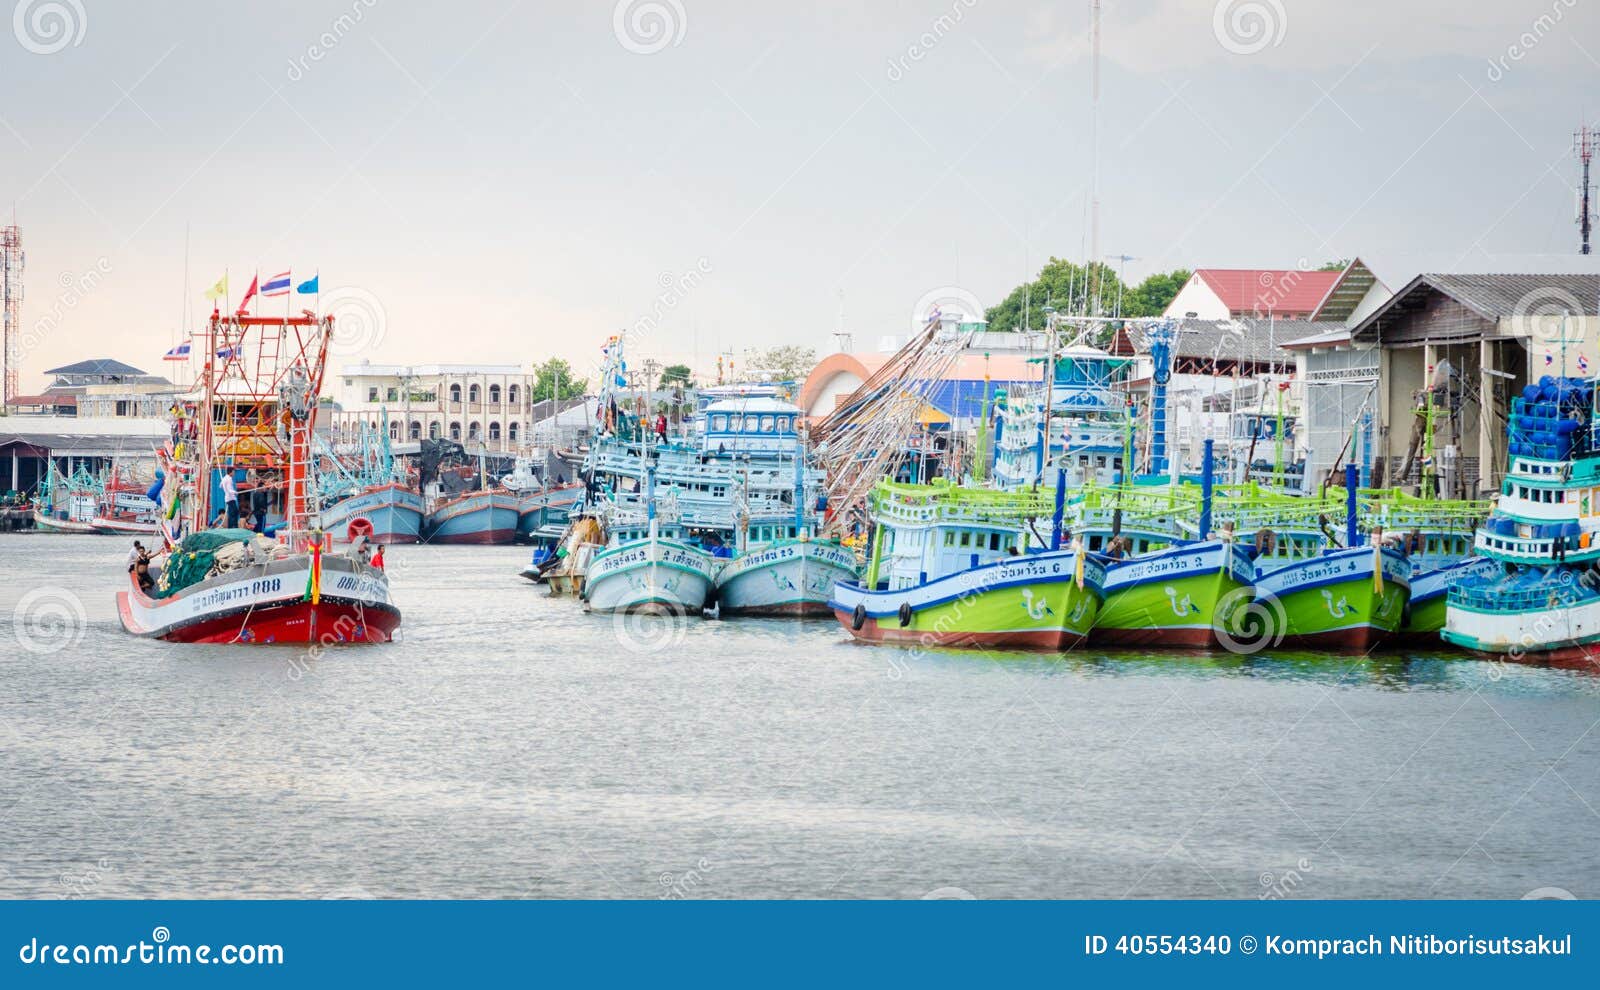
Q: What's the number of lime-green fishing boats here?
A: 4